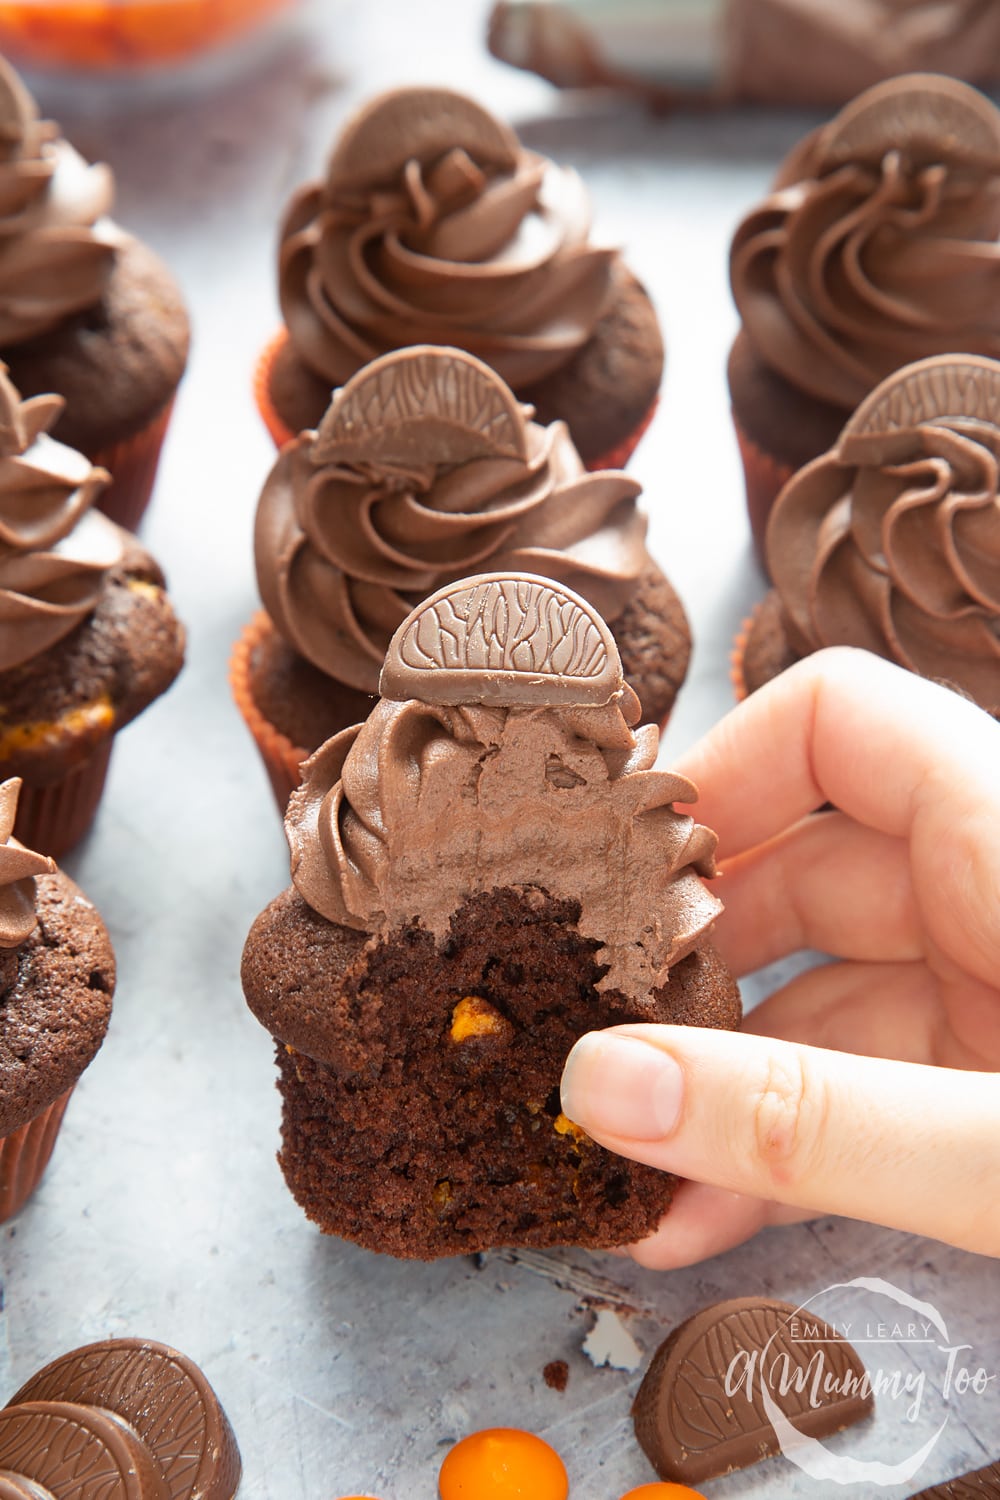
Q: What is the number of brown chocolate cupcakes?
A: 8